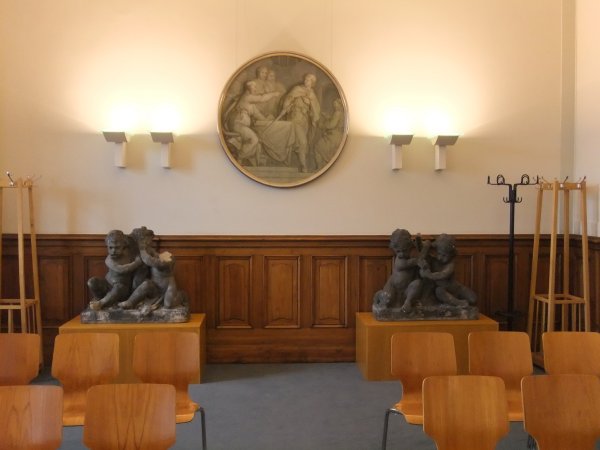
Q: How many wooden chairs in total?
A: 10